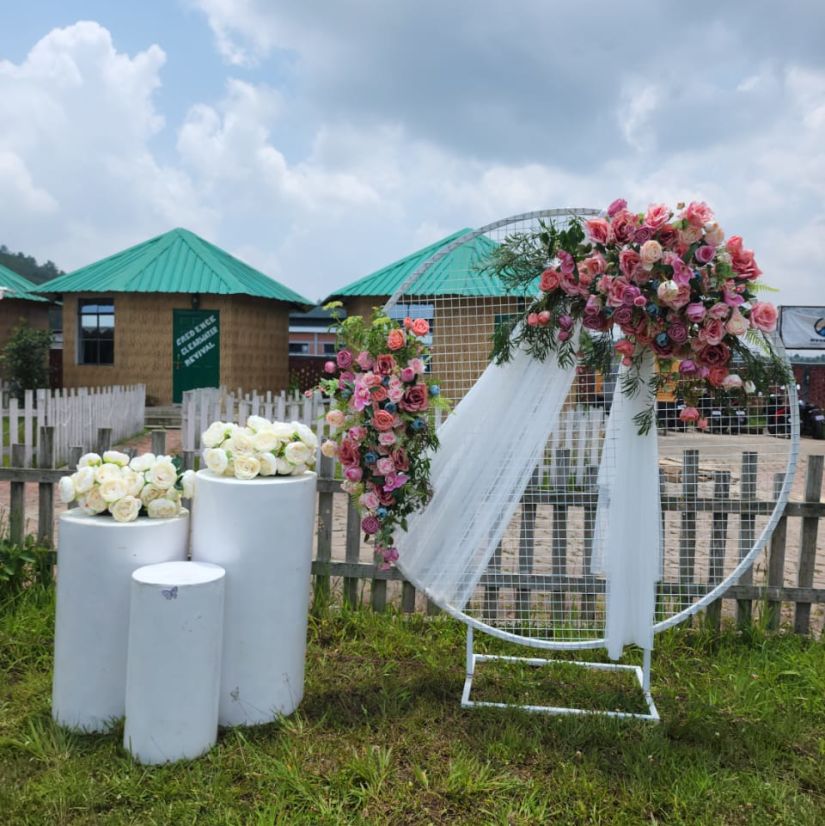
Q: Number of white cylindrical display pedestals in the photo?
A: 3